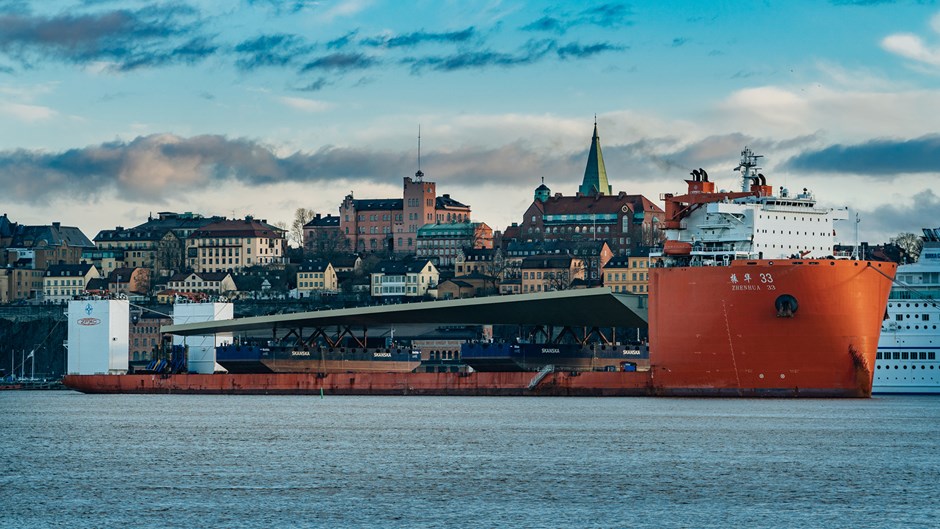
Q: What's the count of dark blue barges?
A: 2